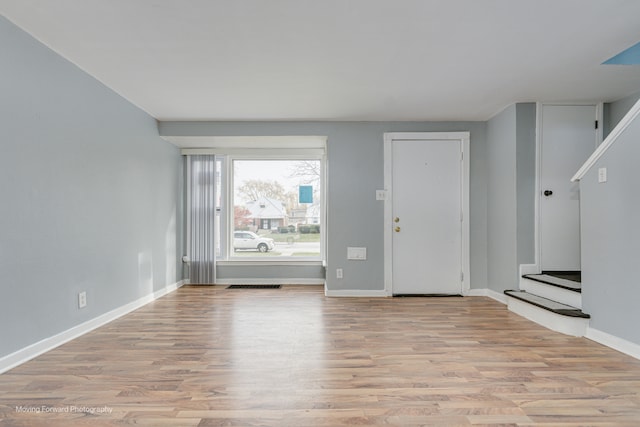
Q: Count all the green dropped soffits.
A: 0